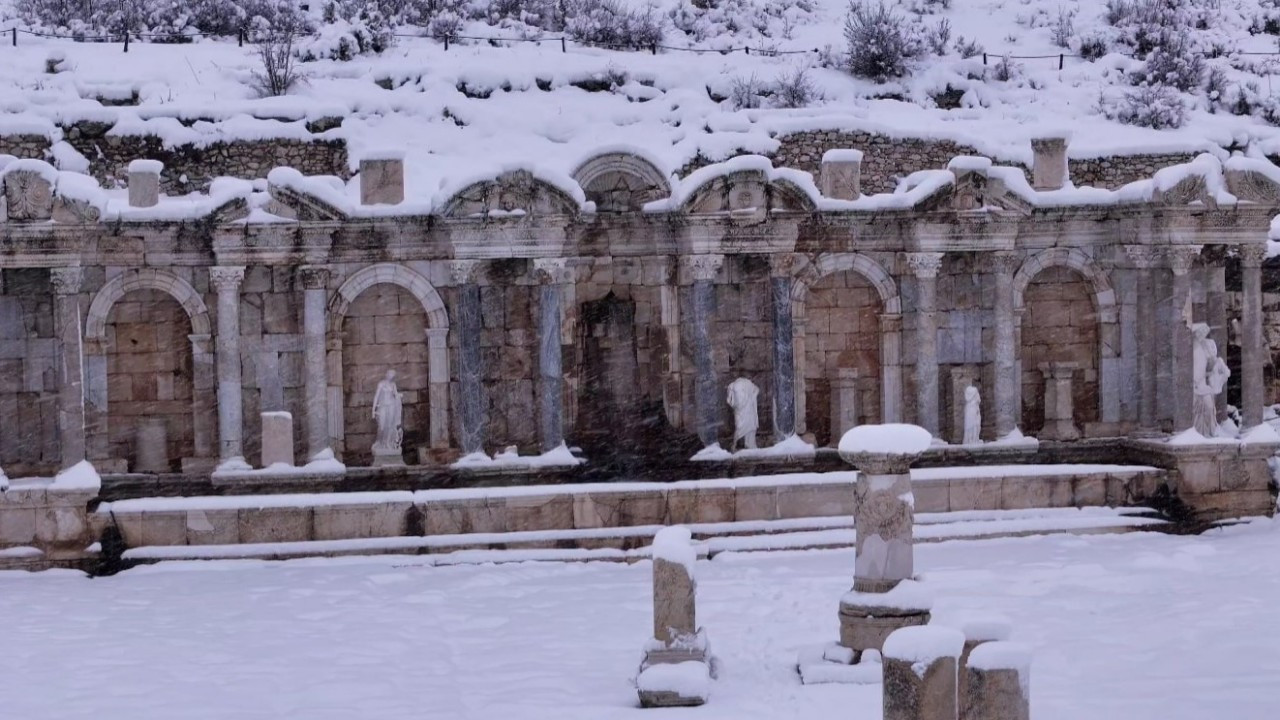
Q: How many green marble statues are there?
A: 0